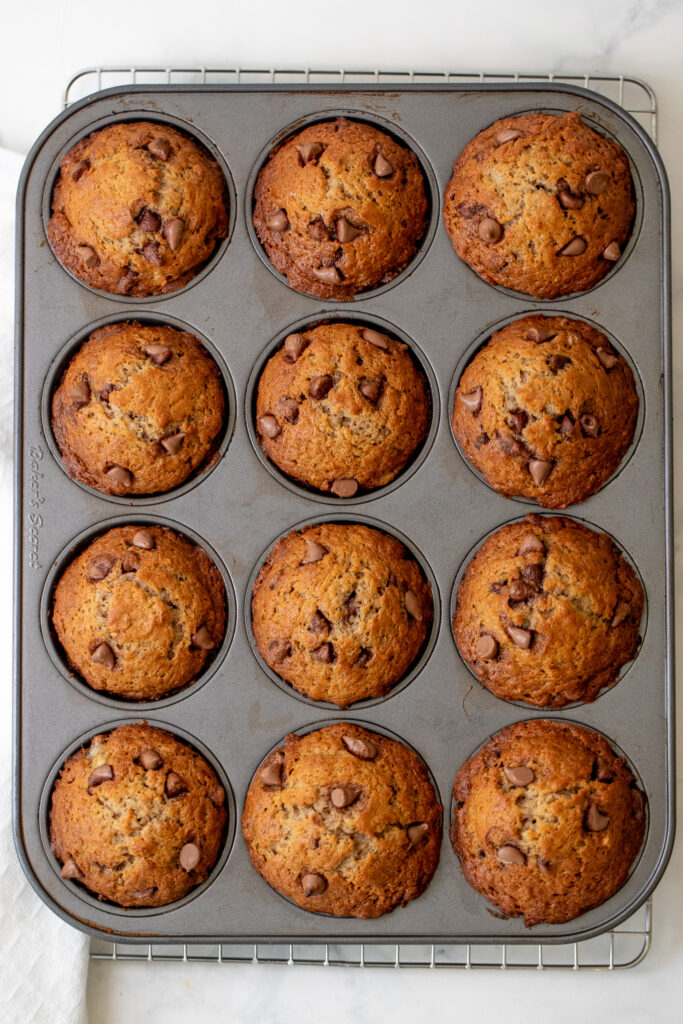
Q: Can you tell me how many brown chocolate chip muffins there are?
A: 12